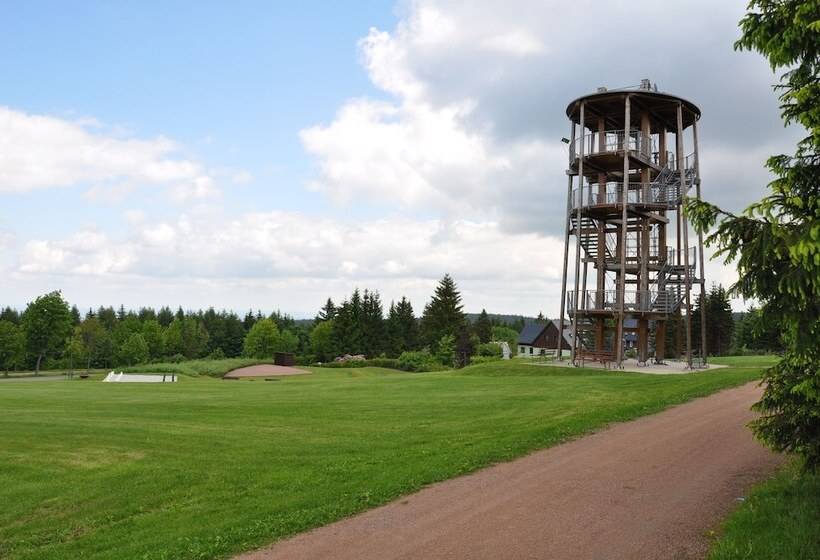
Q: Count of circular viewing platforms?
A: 3